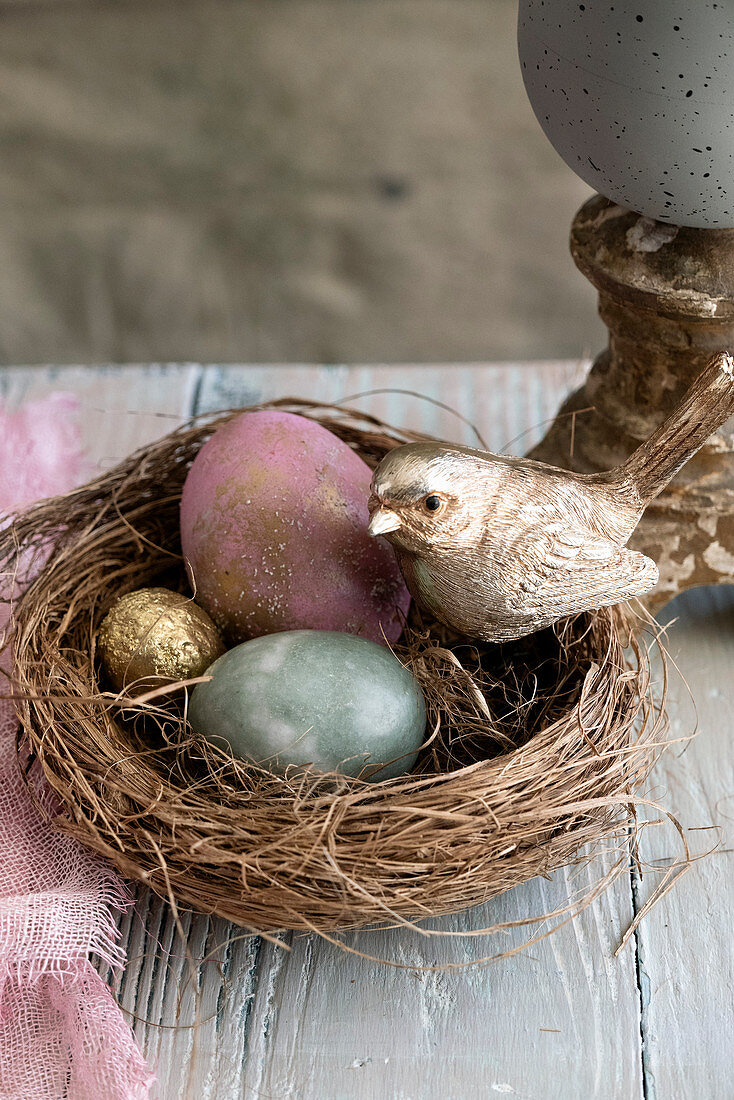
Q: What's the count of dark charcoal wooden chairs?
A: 0